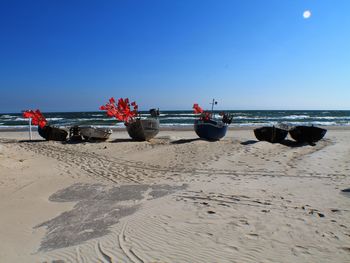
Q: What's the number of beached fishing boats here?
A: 6